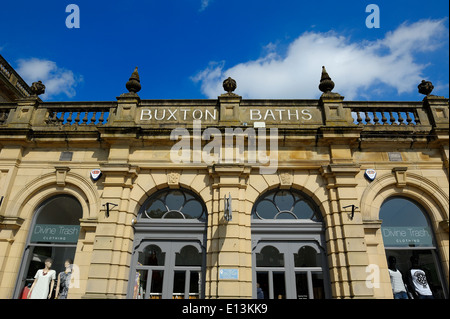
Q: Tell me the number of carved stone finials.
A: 5